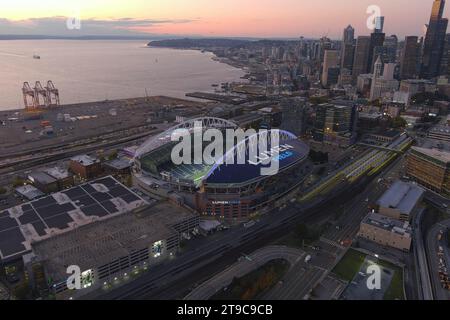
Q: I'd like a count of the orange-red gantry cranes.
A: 3